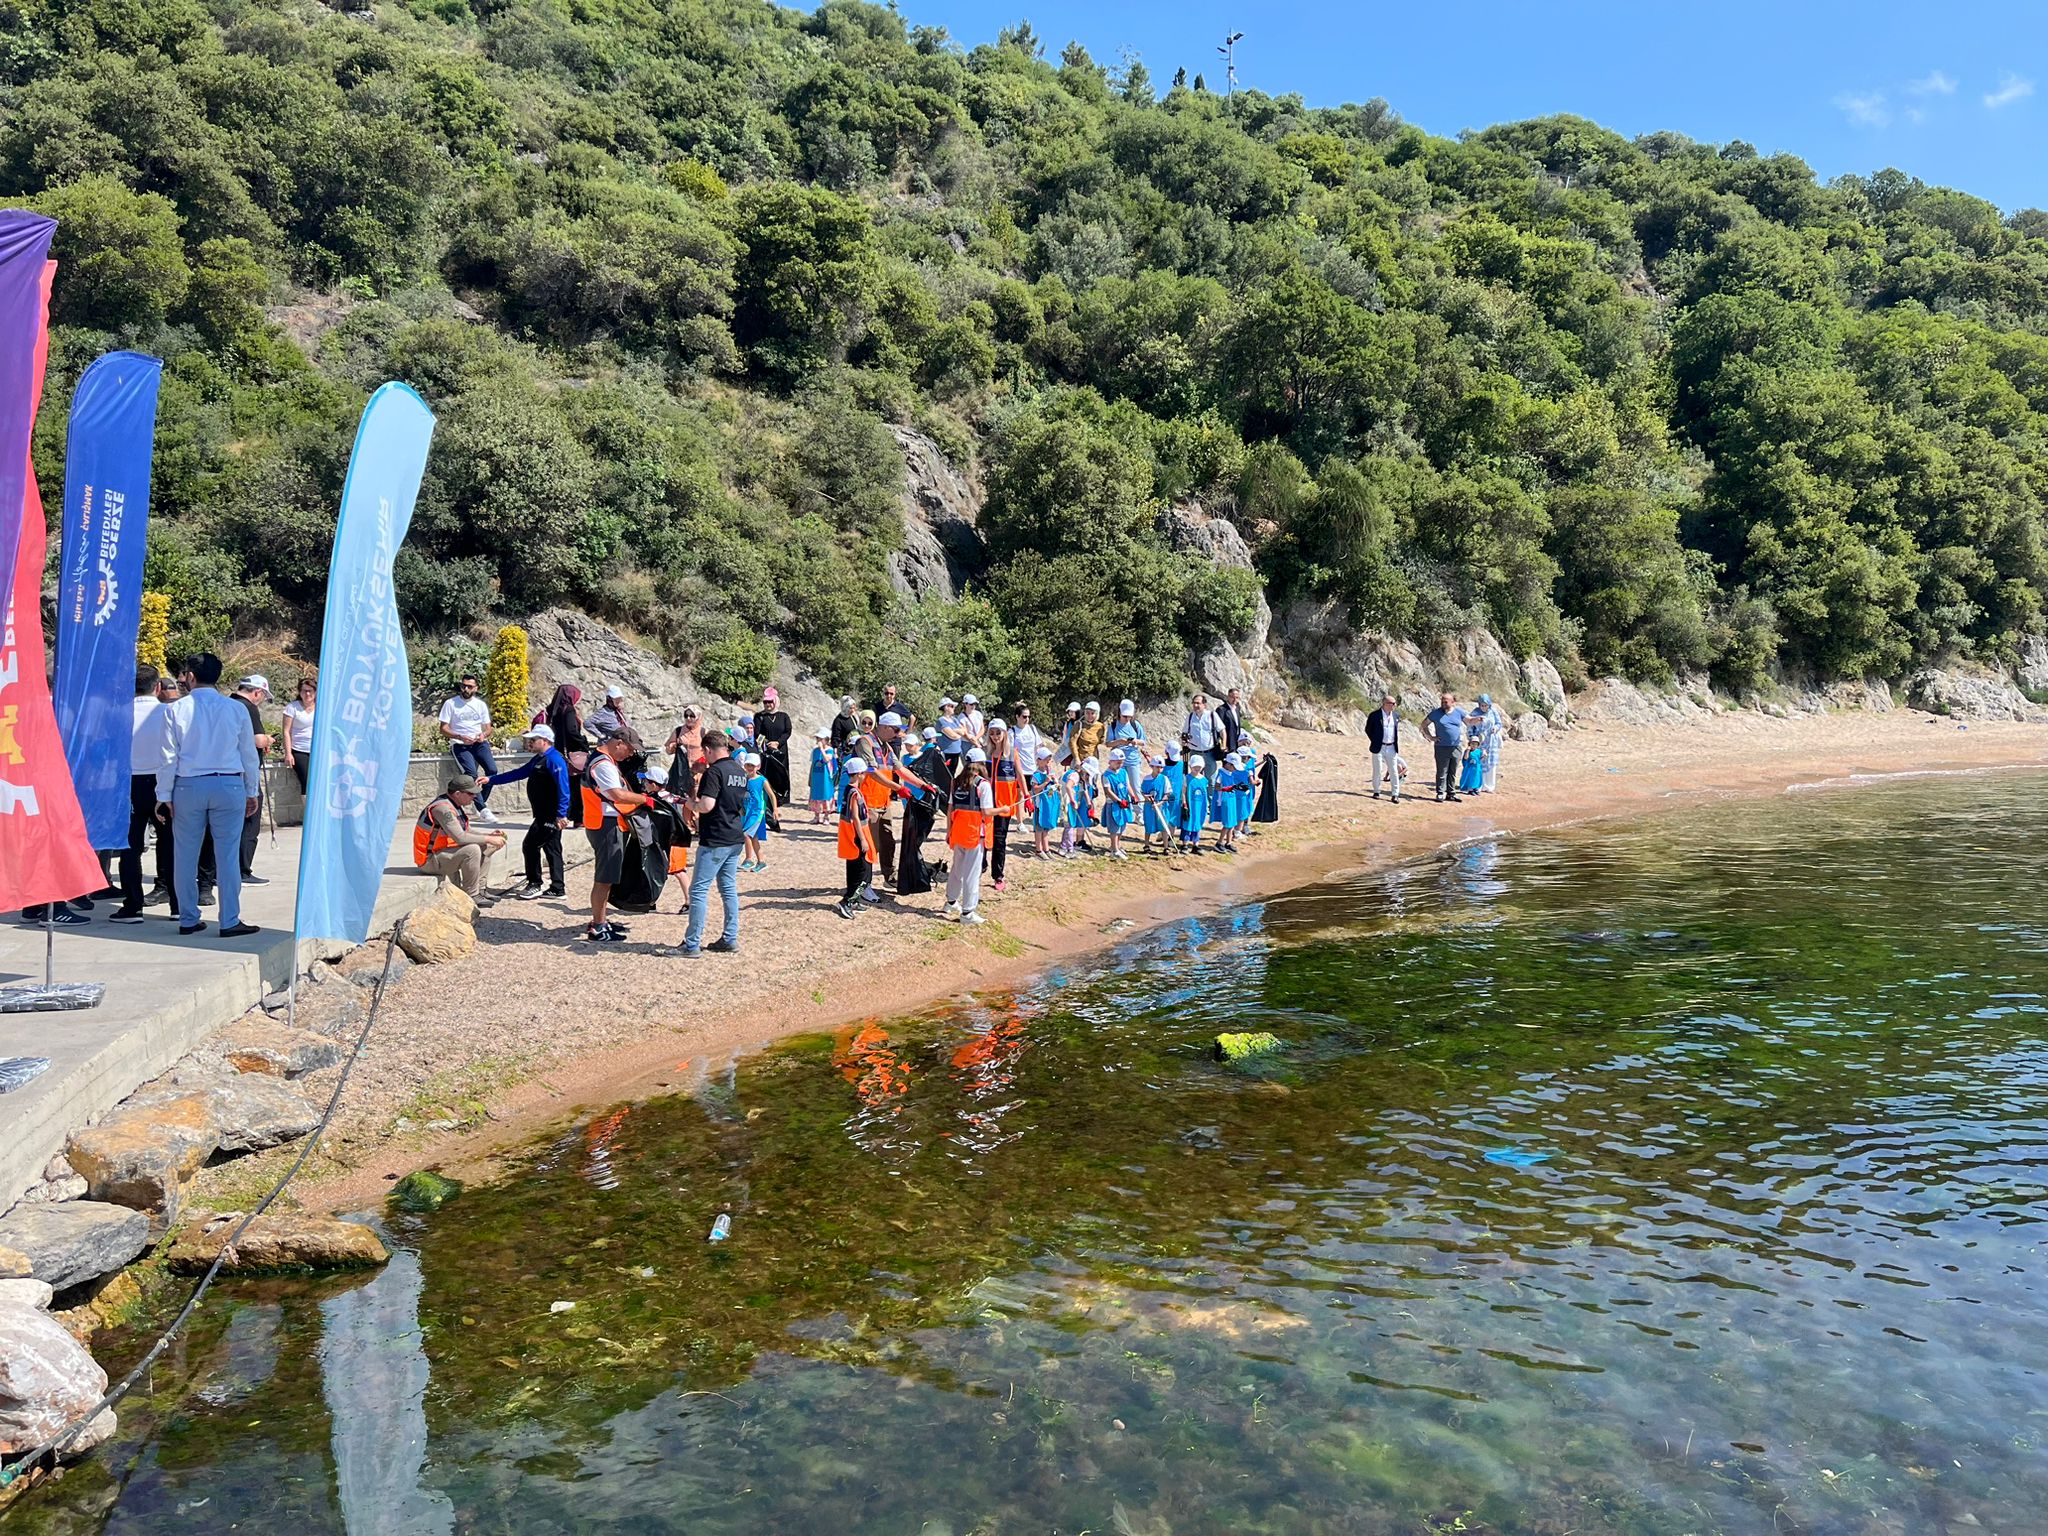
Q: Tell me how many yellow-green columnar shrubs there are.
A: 2